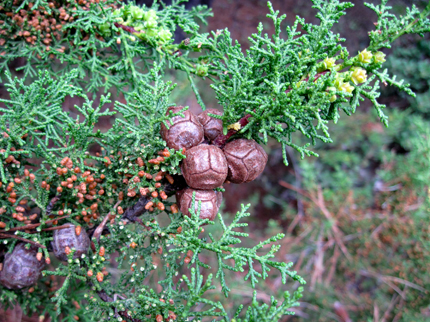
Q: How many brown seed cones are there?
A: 7